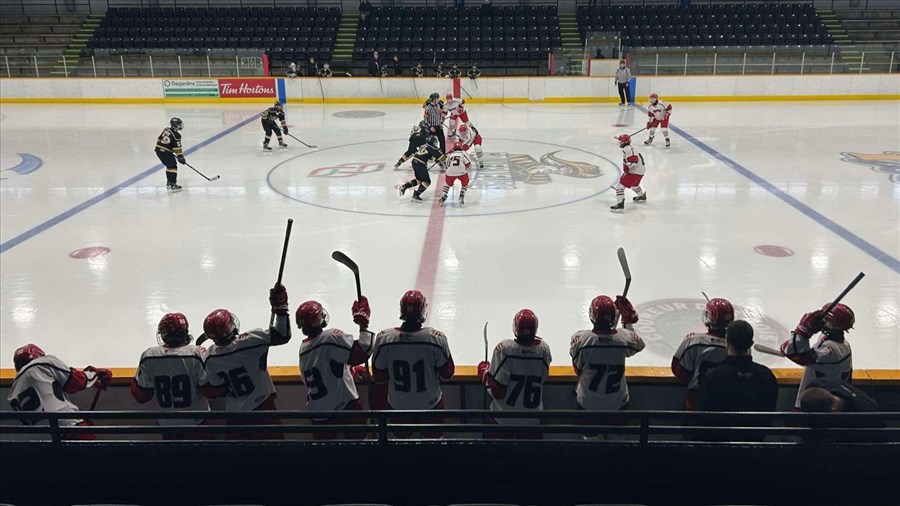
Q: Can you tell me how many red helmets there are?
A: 14